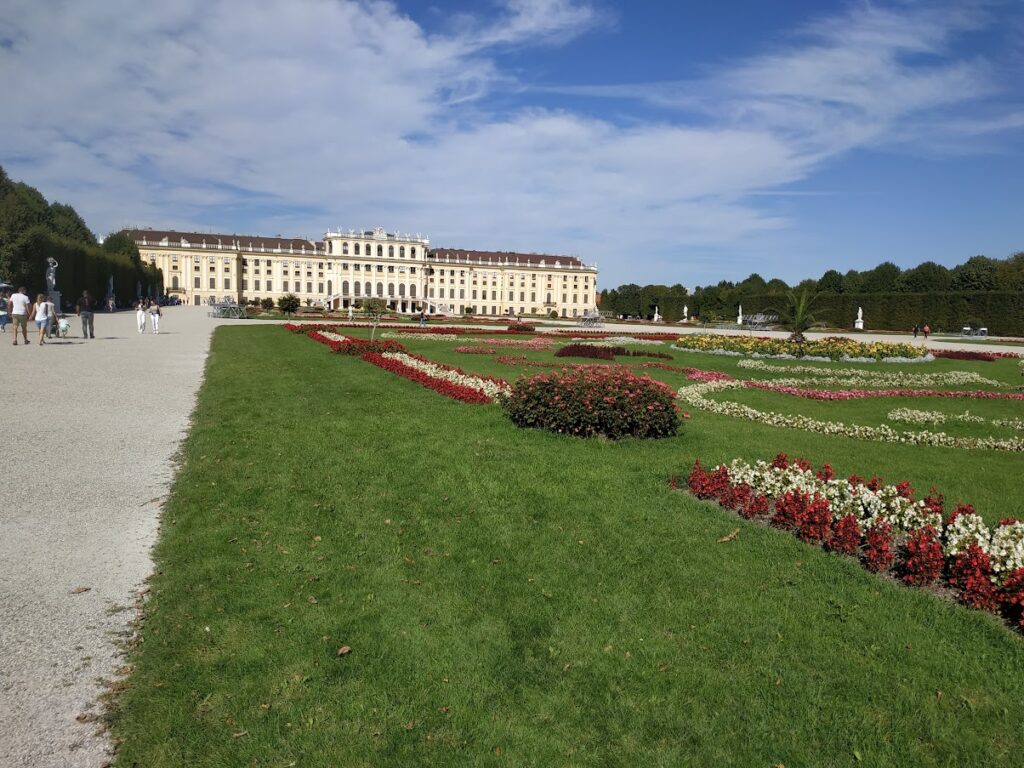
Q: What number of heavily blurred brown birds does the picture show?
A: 0